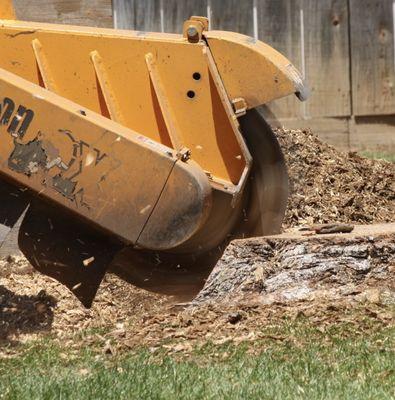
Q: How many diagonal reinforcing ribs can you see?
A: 3